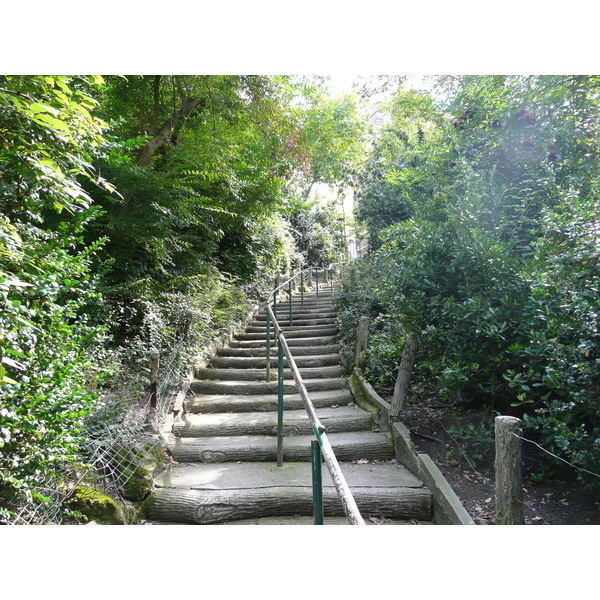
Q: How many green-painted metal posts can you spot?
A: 8